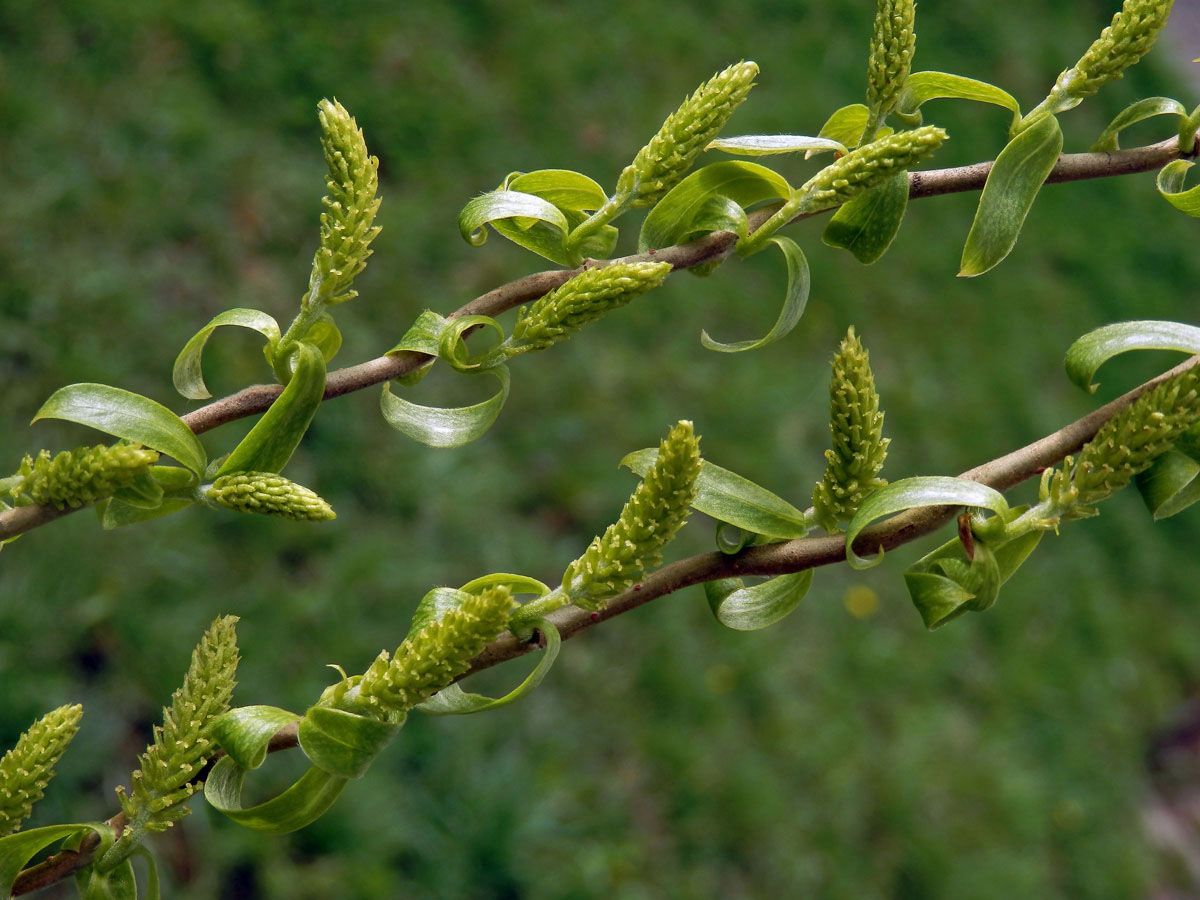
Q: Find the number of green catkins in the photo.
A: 14